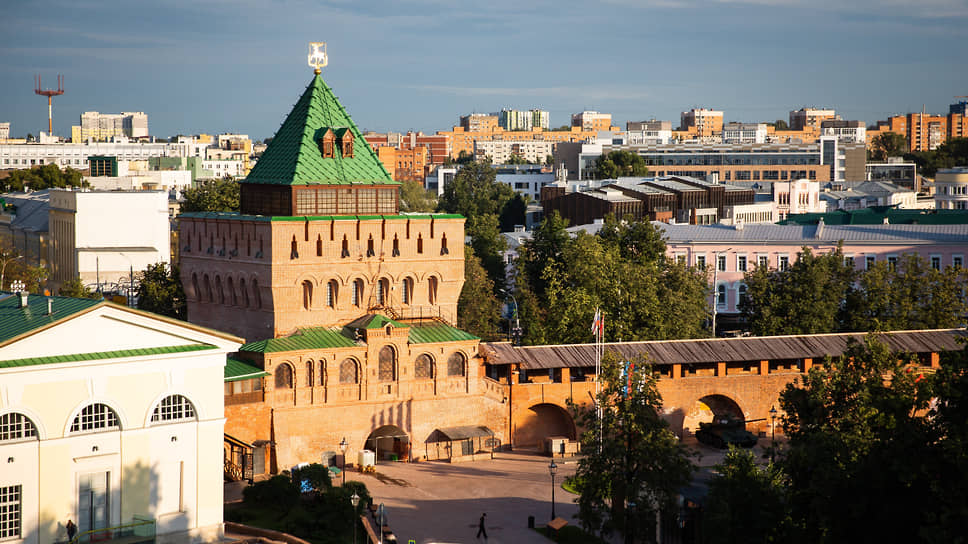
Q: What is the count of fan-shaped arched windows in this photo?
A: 3